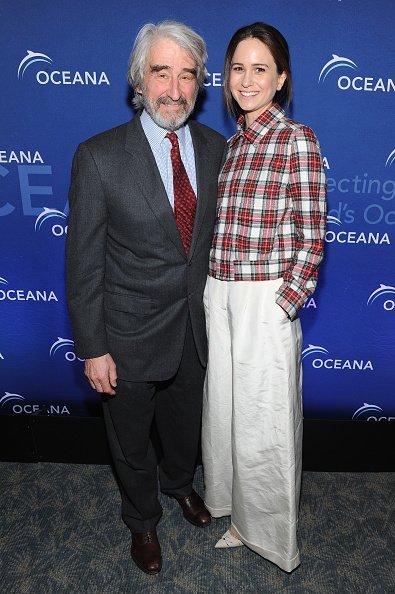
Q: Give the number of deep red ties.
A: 1